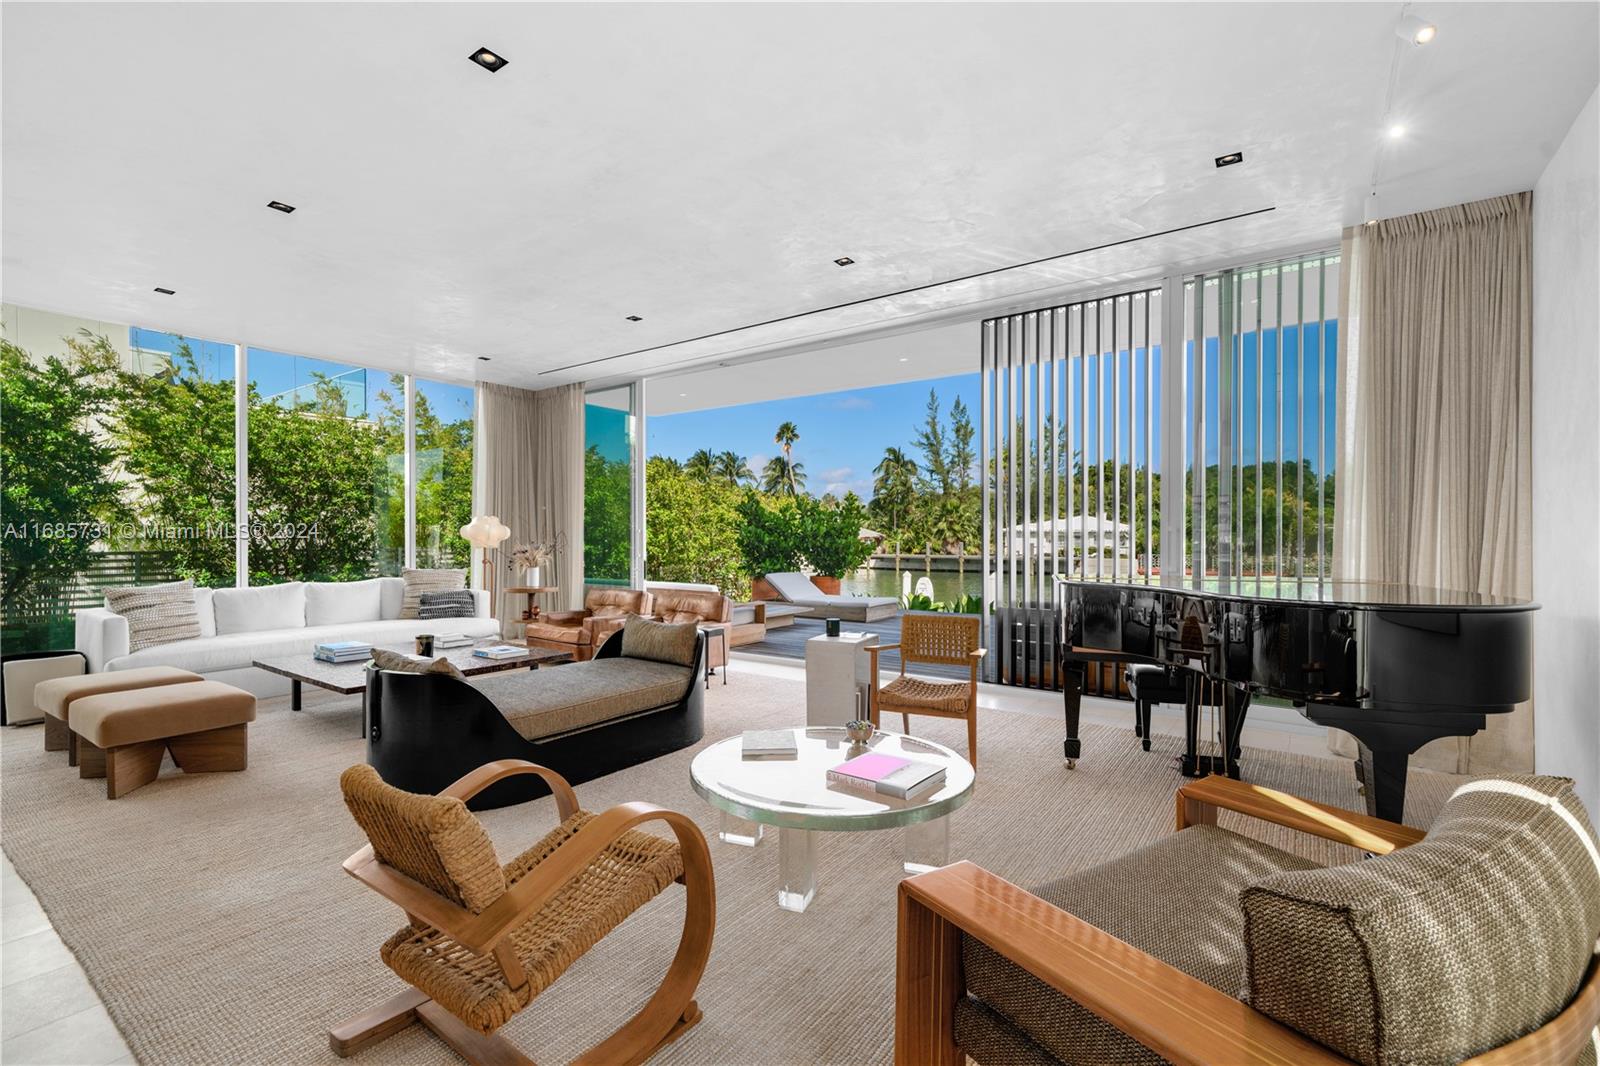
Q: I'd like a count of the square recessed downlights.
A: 7